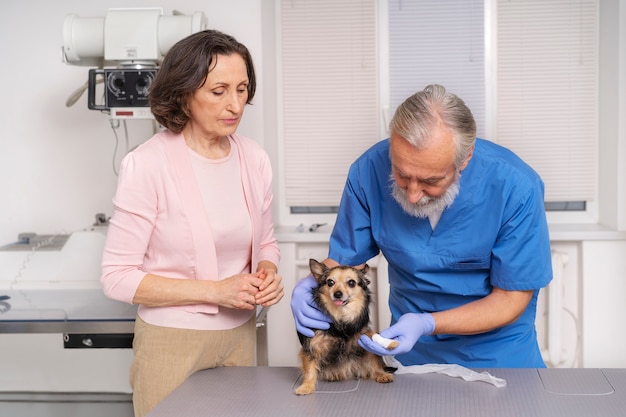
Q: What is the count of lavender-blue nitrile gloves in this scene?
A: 2